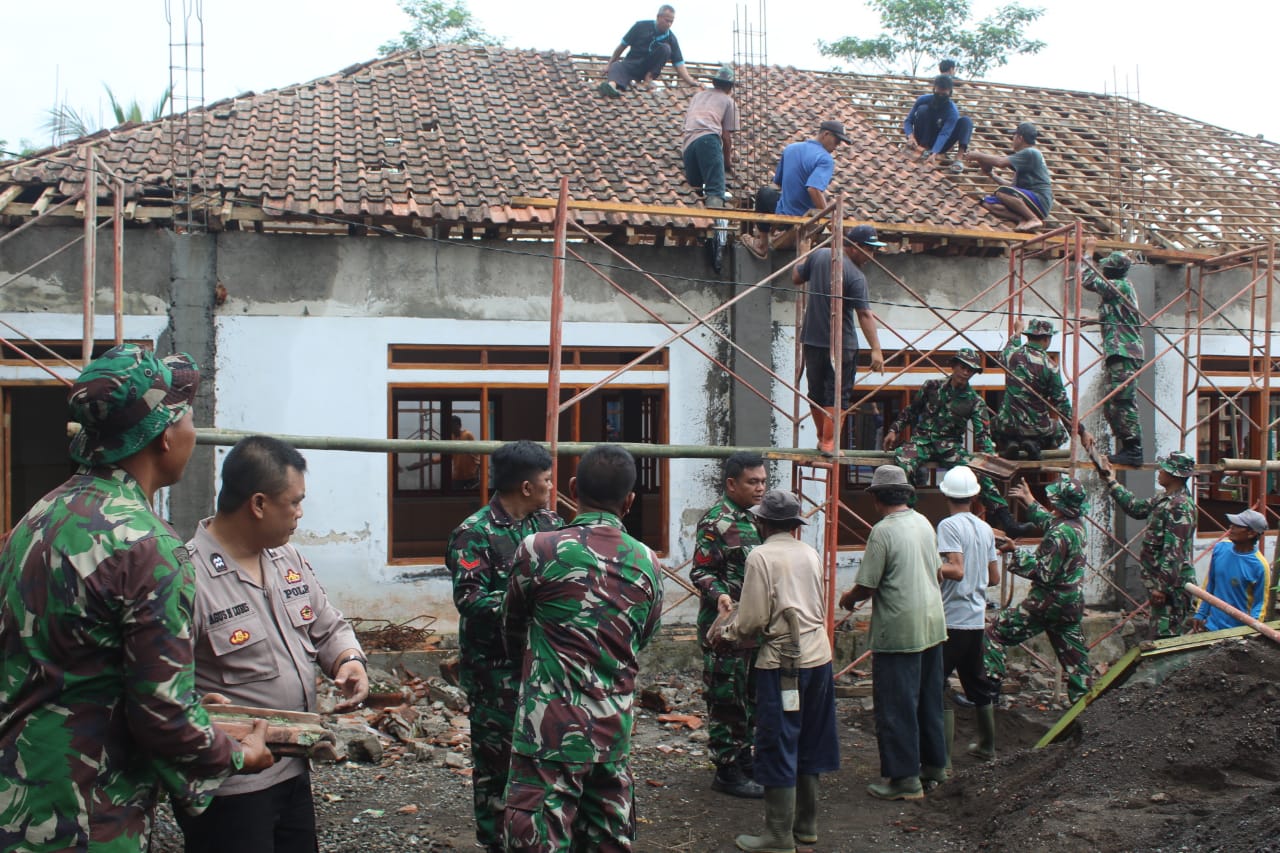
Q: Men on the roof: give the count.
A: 6